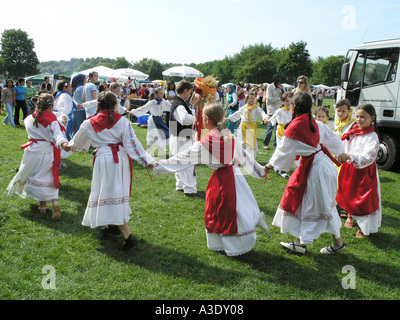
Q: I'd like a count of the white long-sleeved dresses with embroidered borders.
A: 5